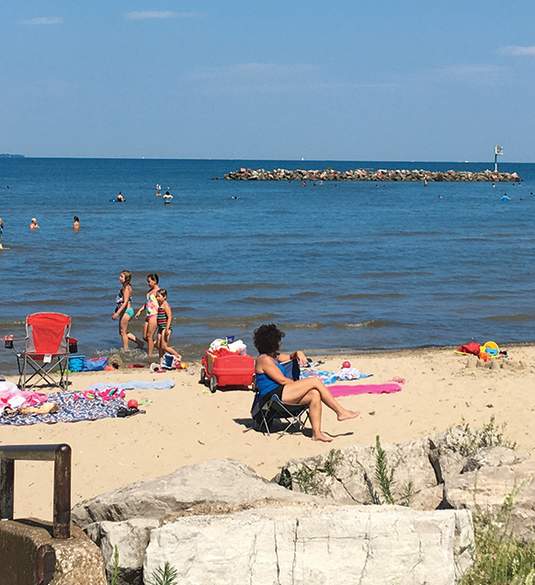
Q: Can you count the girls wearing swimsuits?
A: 3